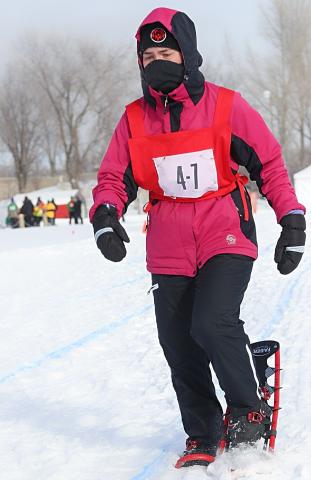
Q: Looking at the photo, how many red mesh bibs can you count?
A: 1